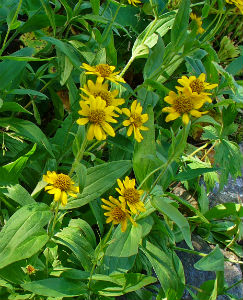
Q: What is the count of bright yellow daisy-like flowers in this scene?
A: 9